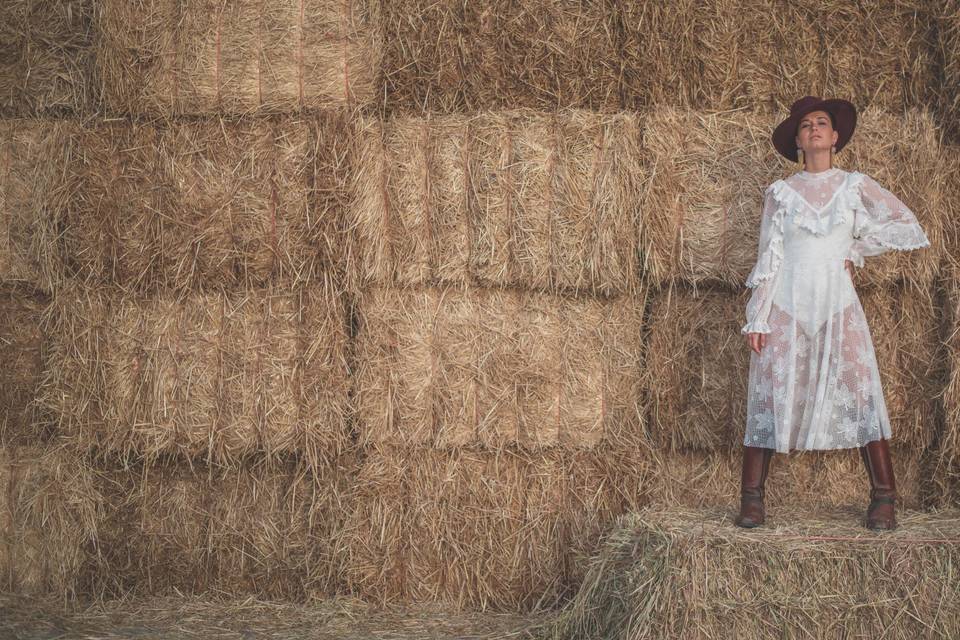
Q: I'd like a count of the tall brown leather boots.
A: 2